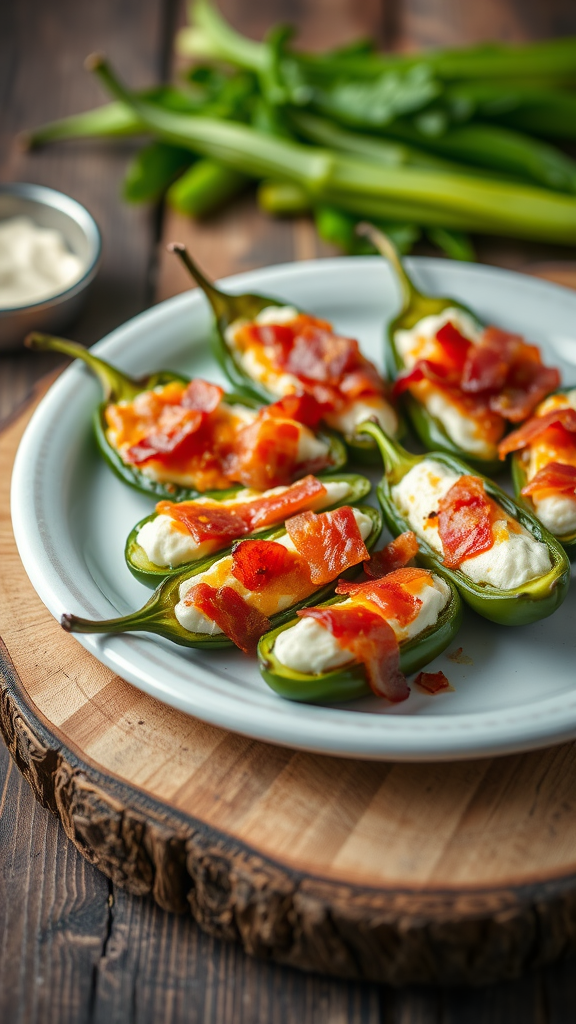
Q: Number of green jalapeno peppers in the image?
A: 8